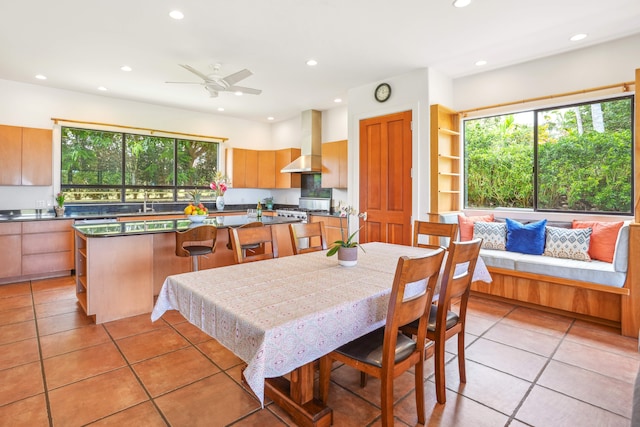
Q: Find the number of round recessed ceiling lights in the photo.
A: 12